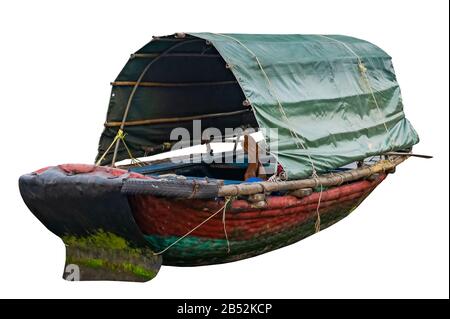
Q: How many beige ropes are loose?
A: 2